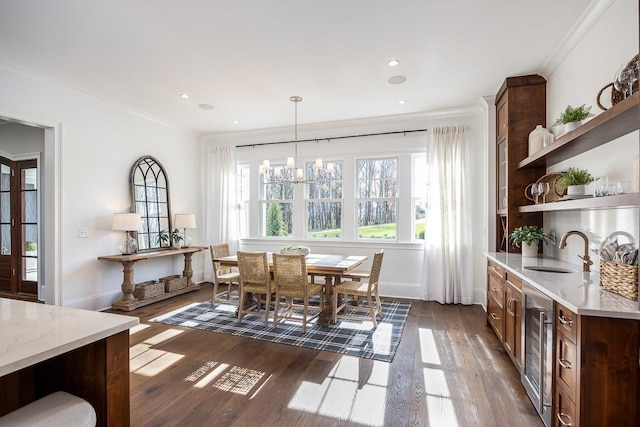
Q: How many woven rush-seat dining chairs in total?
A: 4